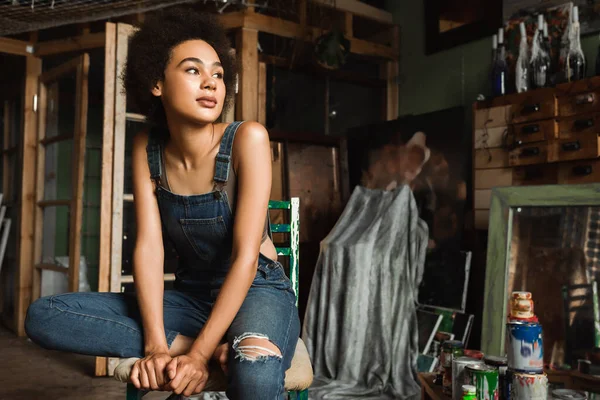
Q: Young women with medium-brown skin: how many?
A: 1